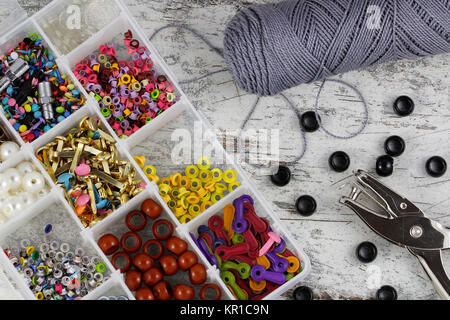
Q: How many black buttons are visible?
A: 11